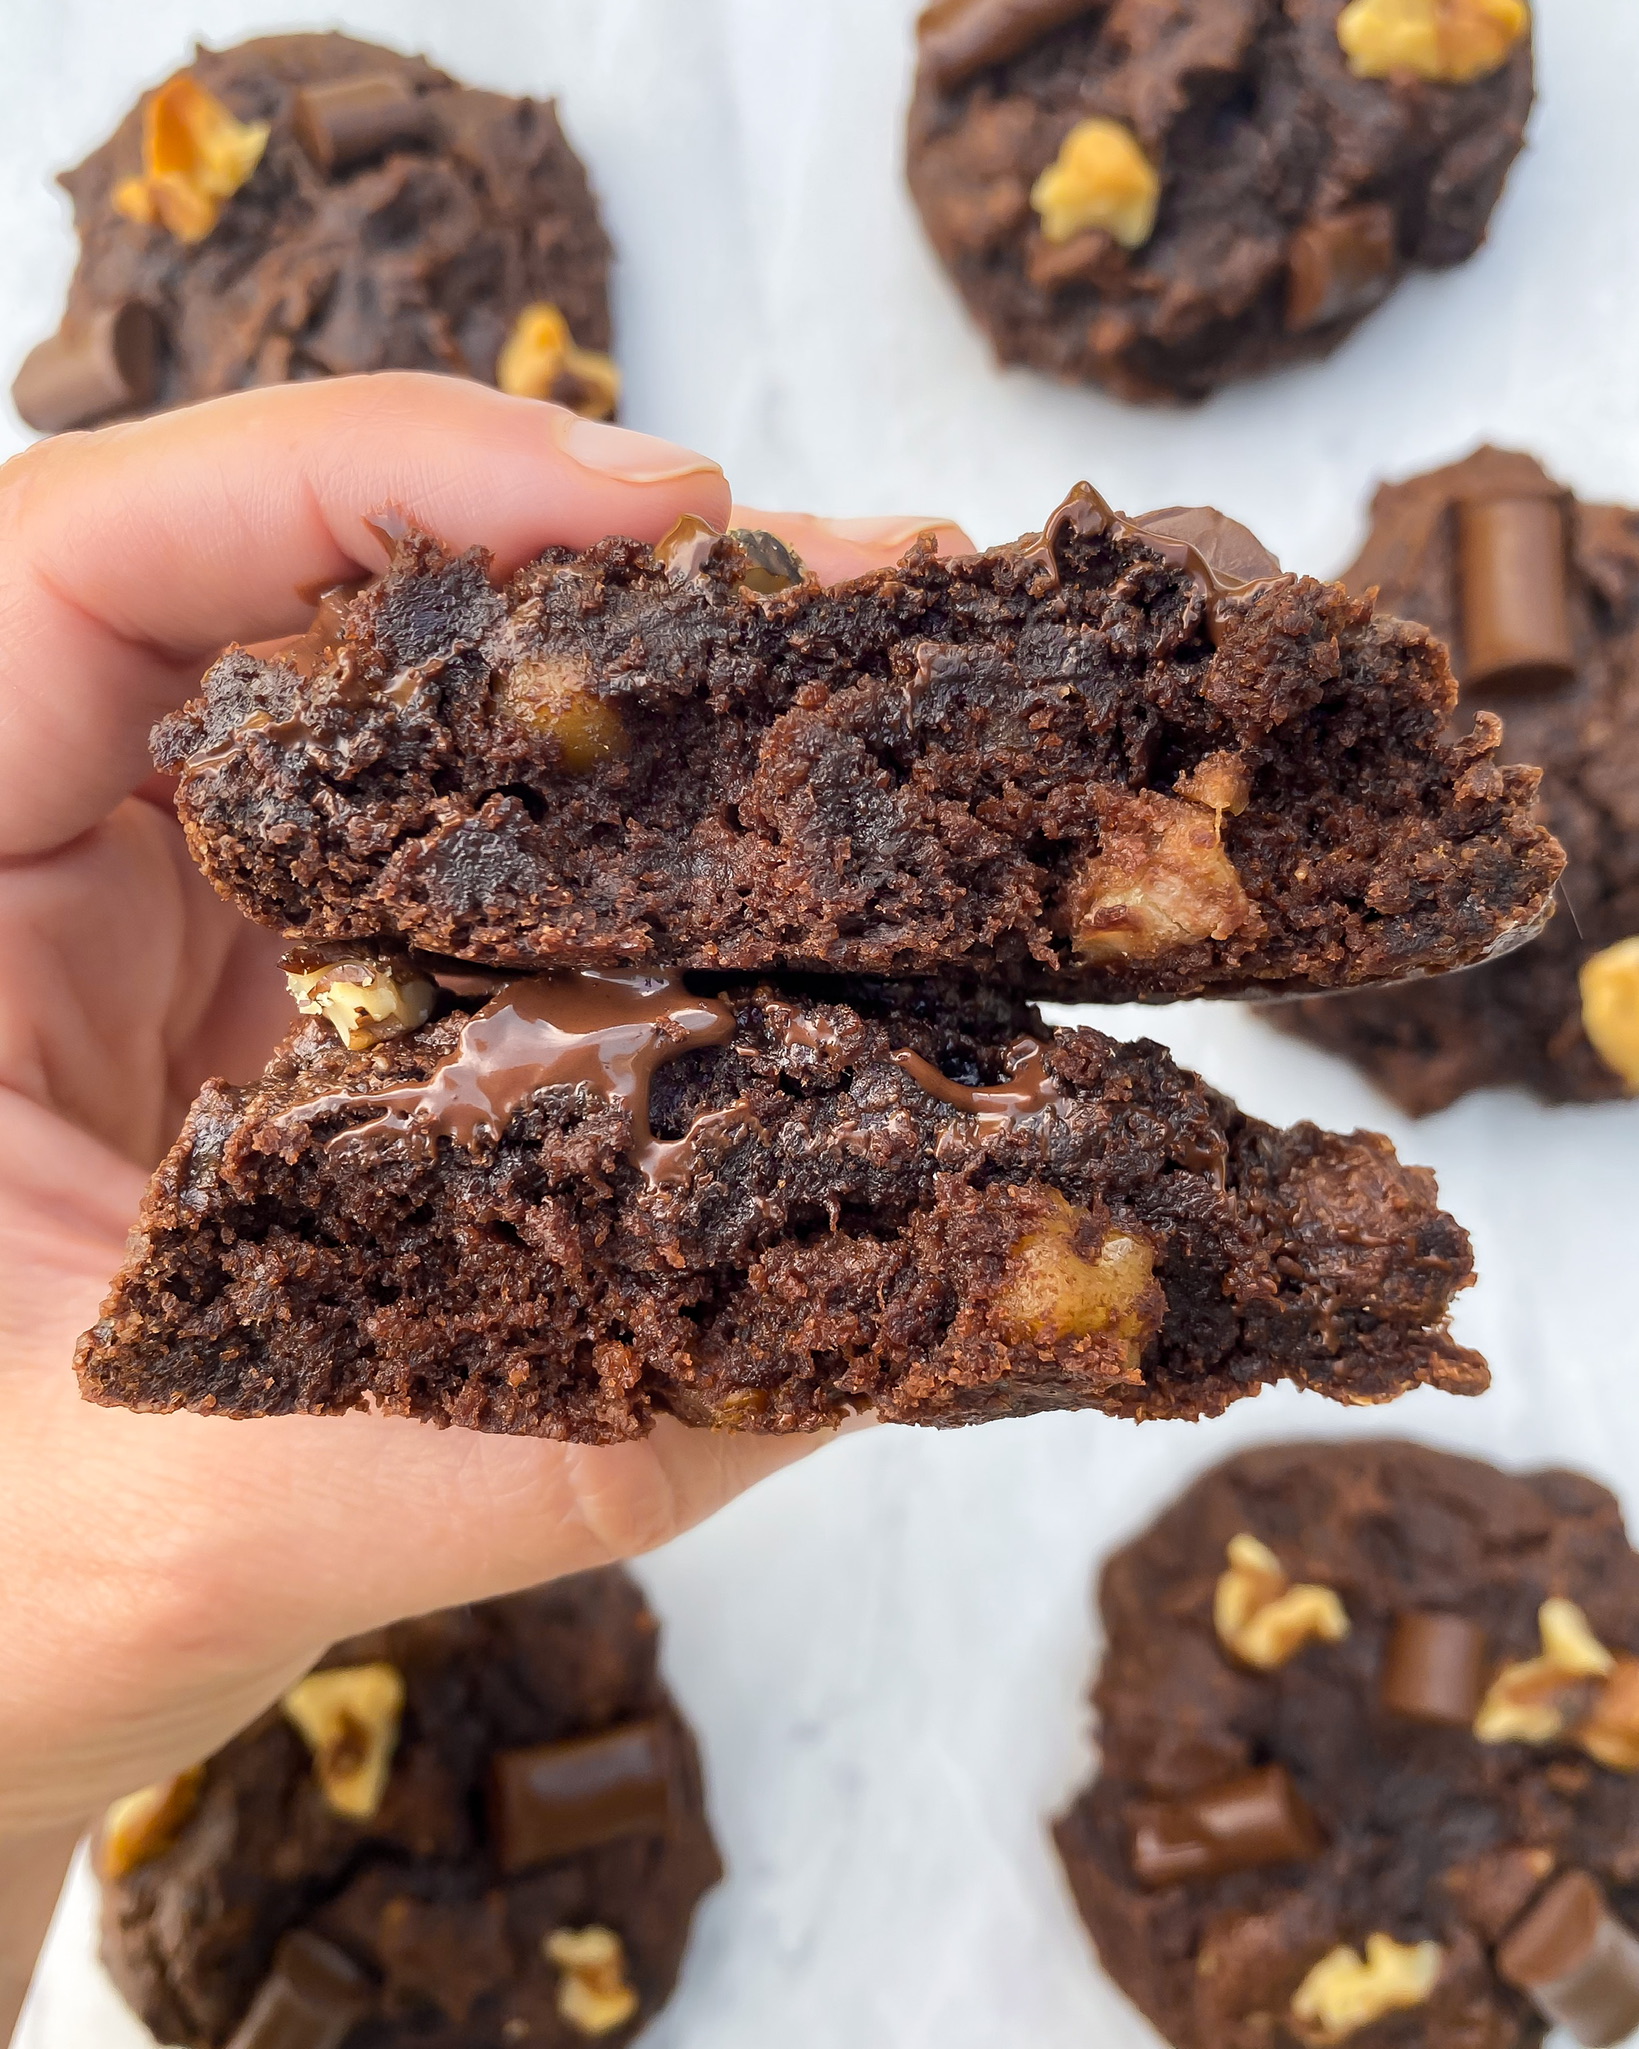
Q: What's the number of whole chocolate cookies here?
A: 5